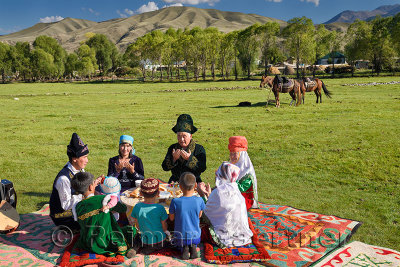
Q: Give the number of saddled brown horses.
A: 2